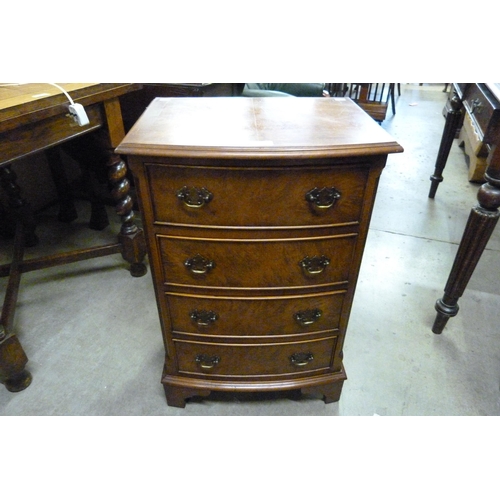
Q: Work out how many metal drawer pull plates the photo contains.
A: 8